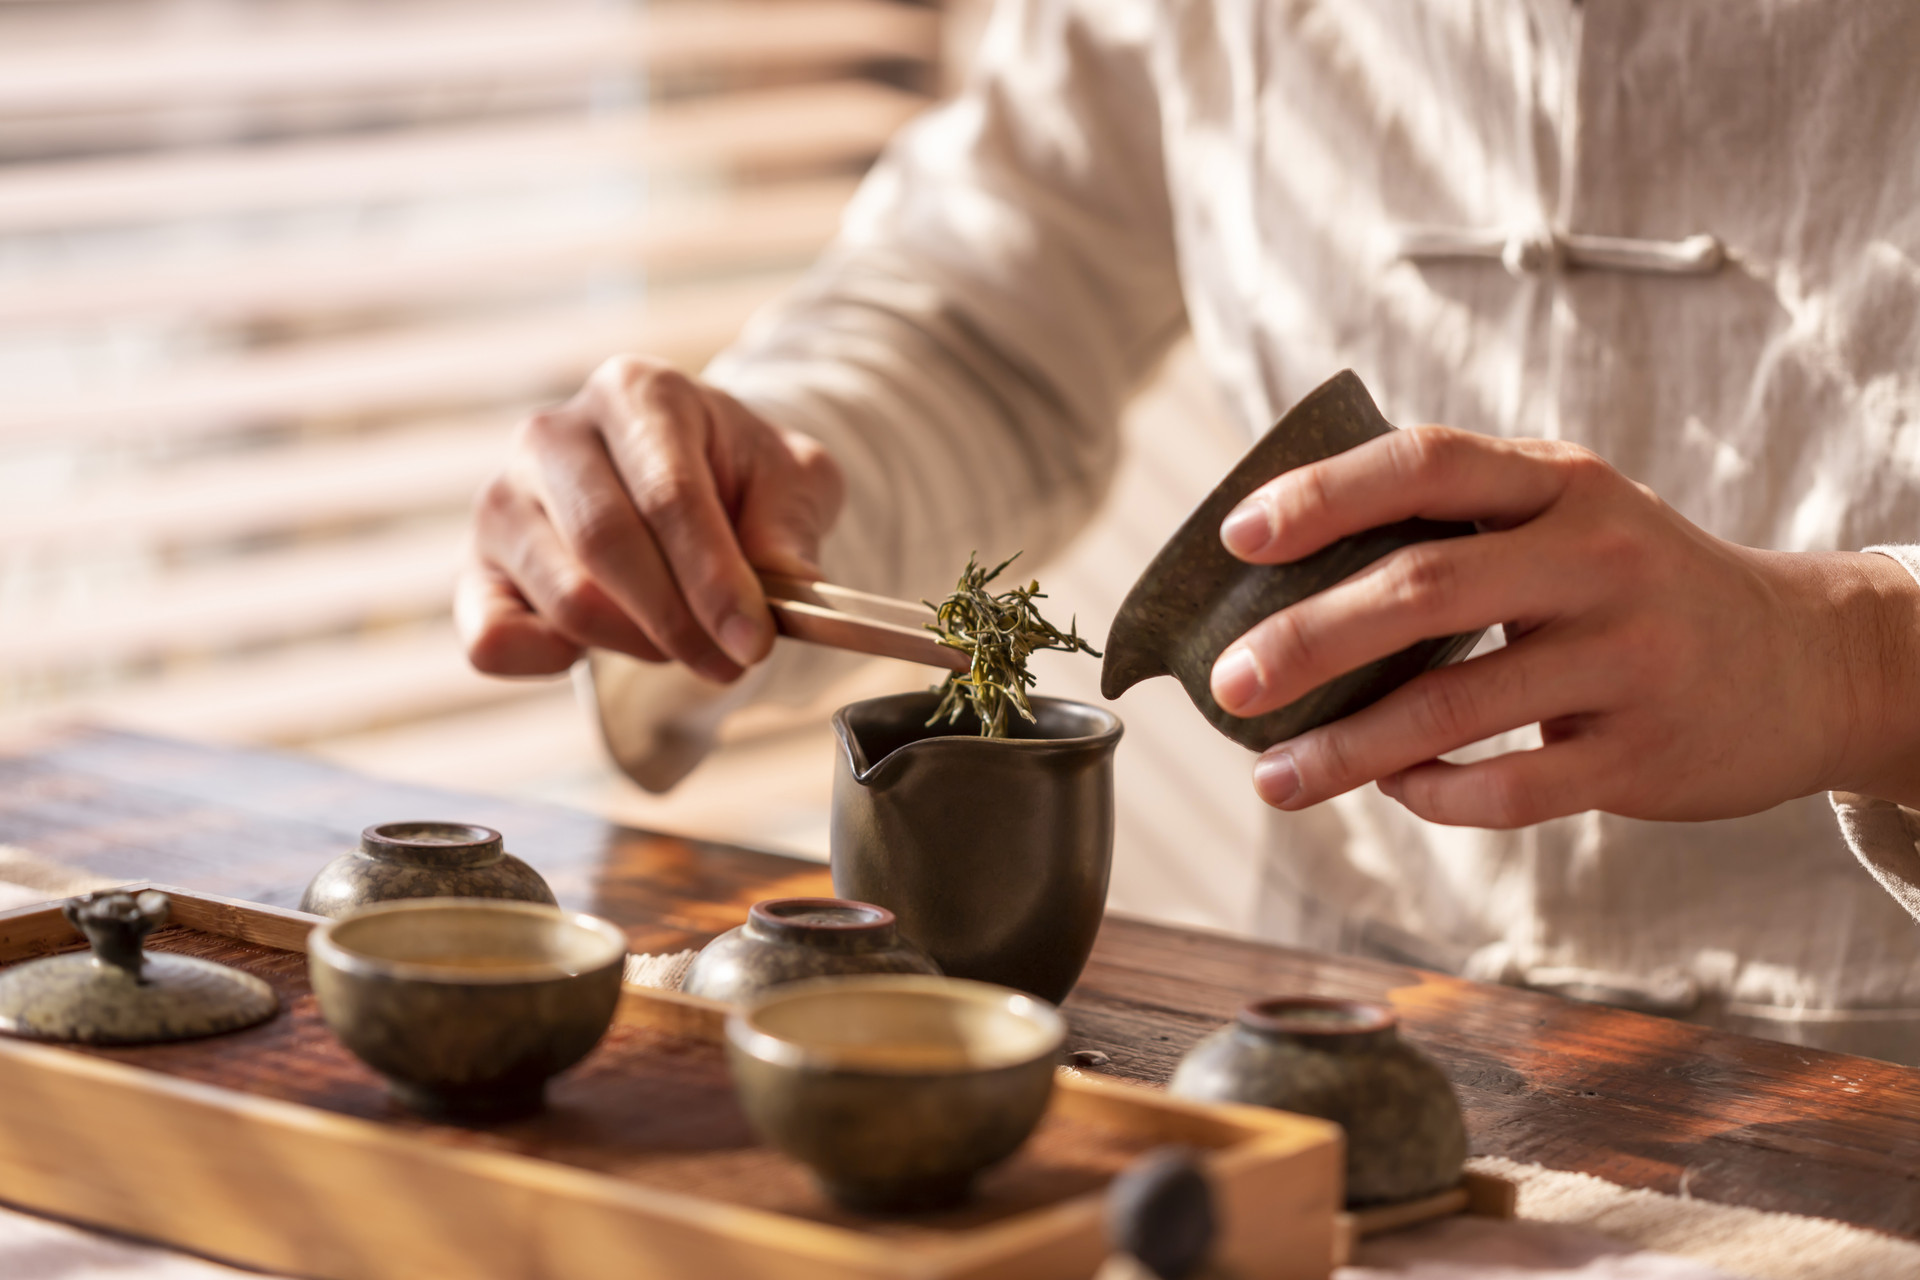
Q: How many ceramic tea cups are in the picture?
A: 5